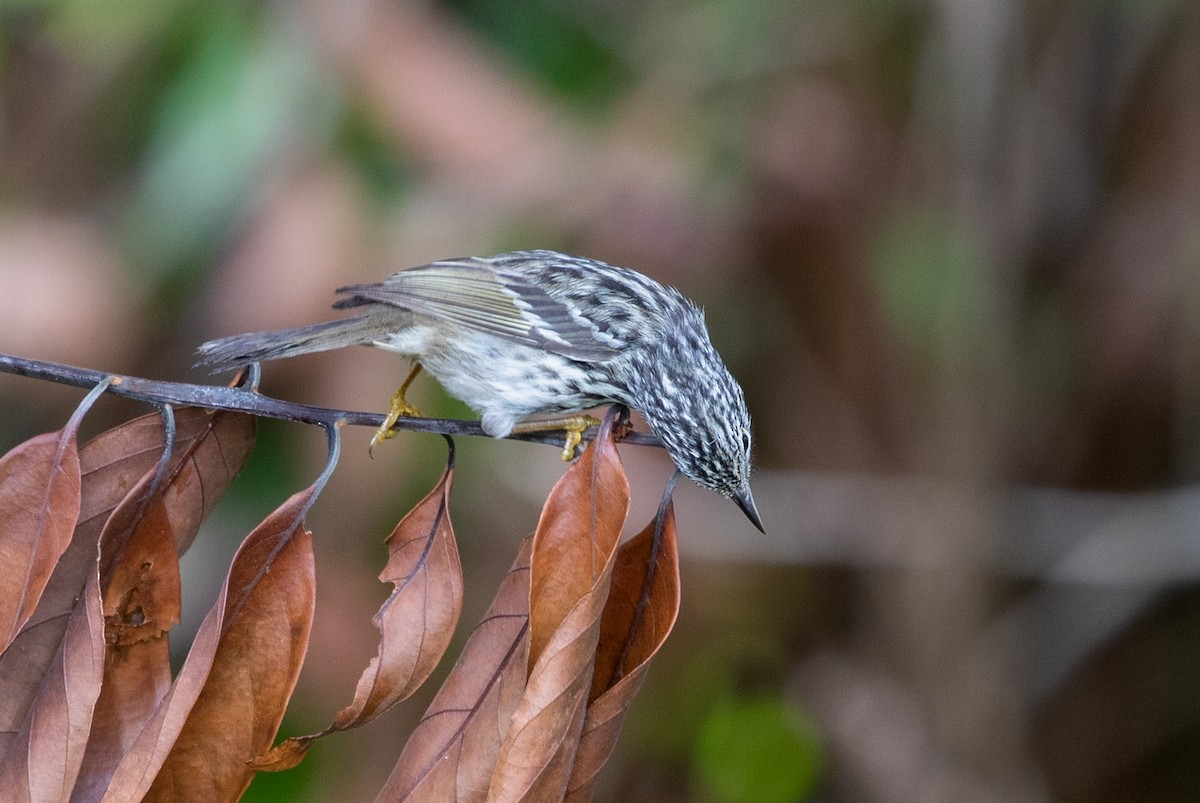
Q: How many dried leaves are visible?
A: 8